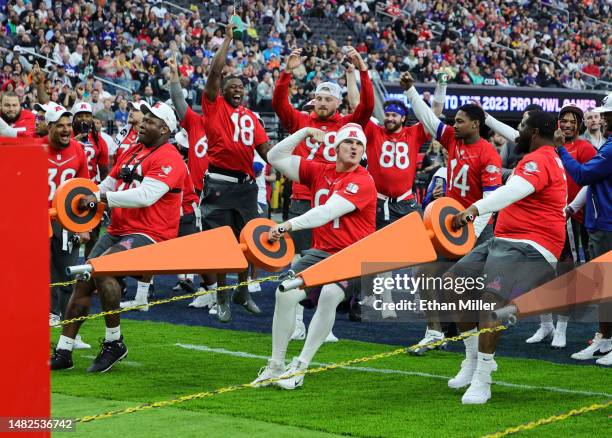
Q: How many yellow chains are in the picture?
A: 4